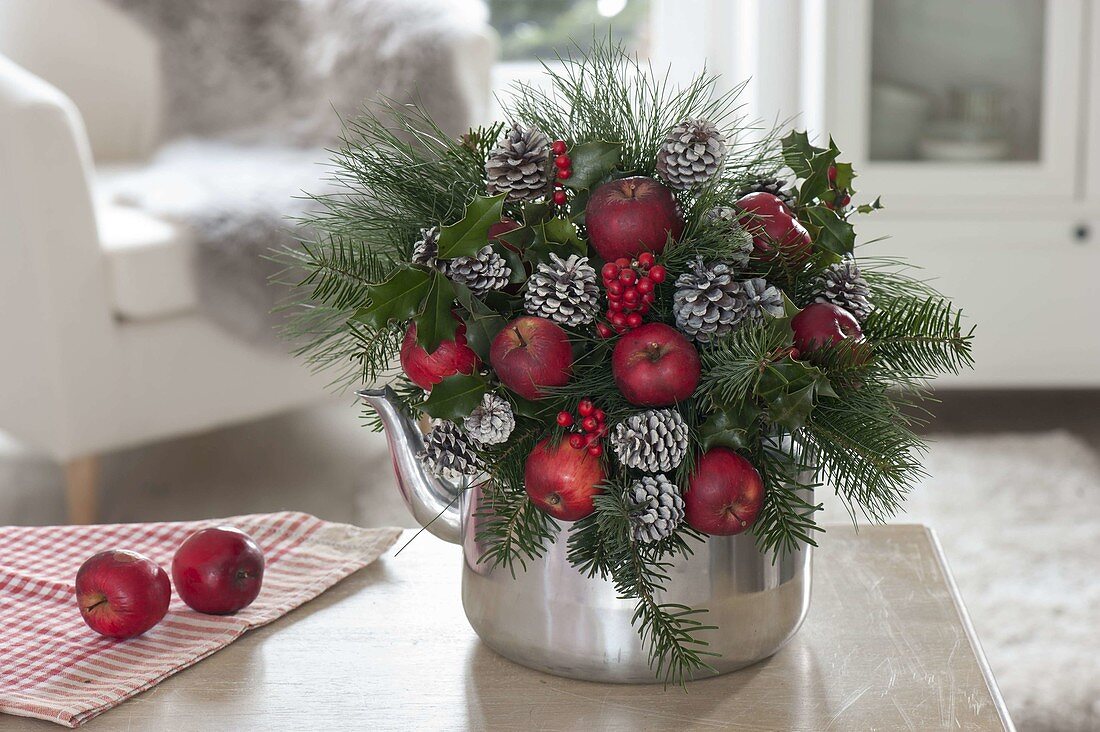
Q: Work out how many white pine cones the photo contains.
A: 14